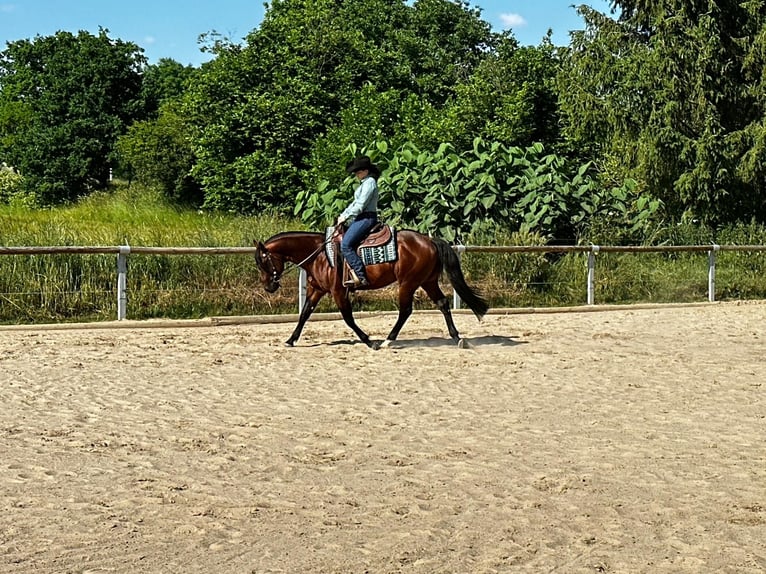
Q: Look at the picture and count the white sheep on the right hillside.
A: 0